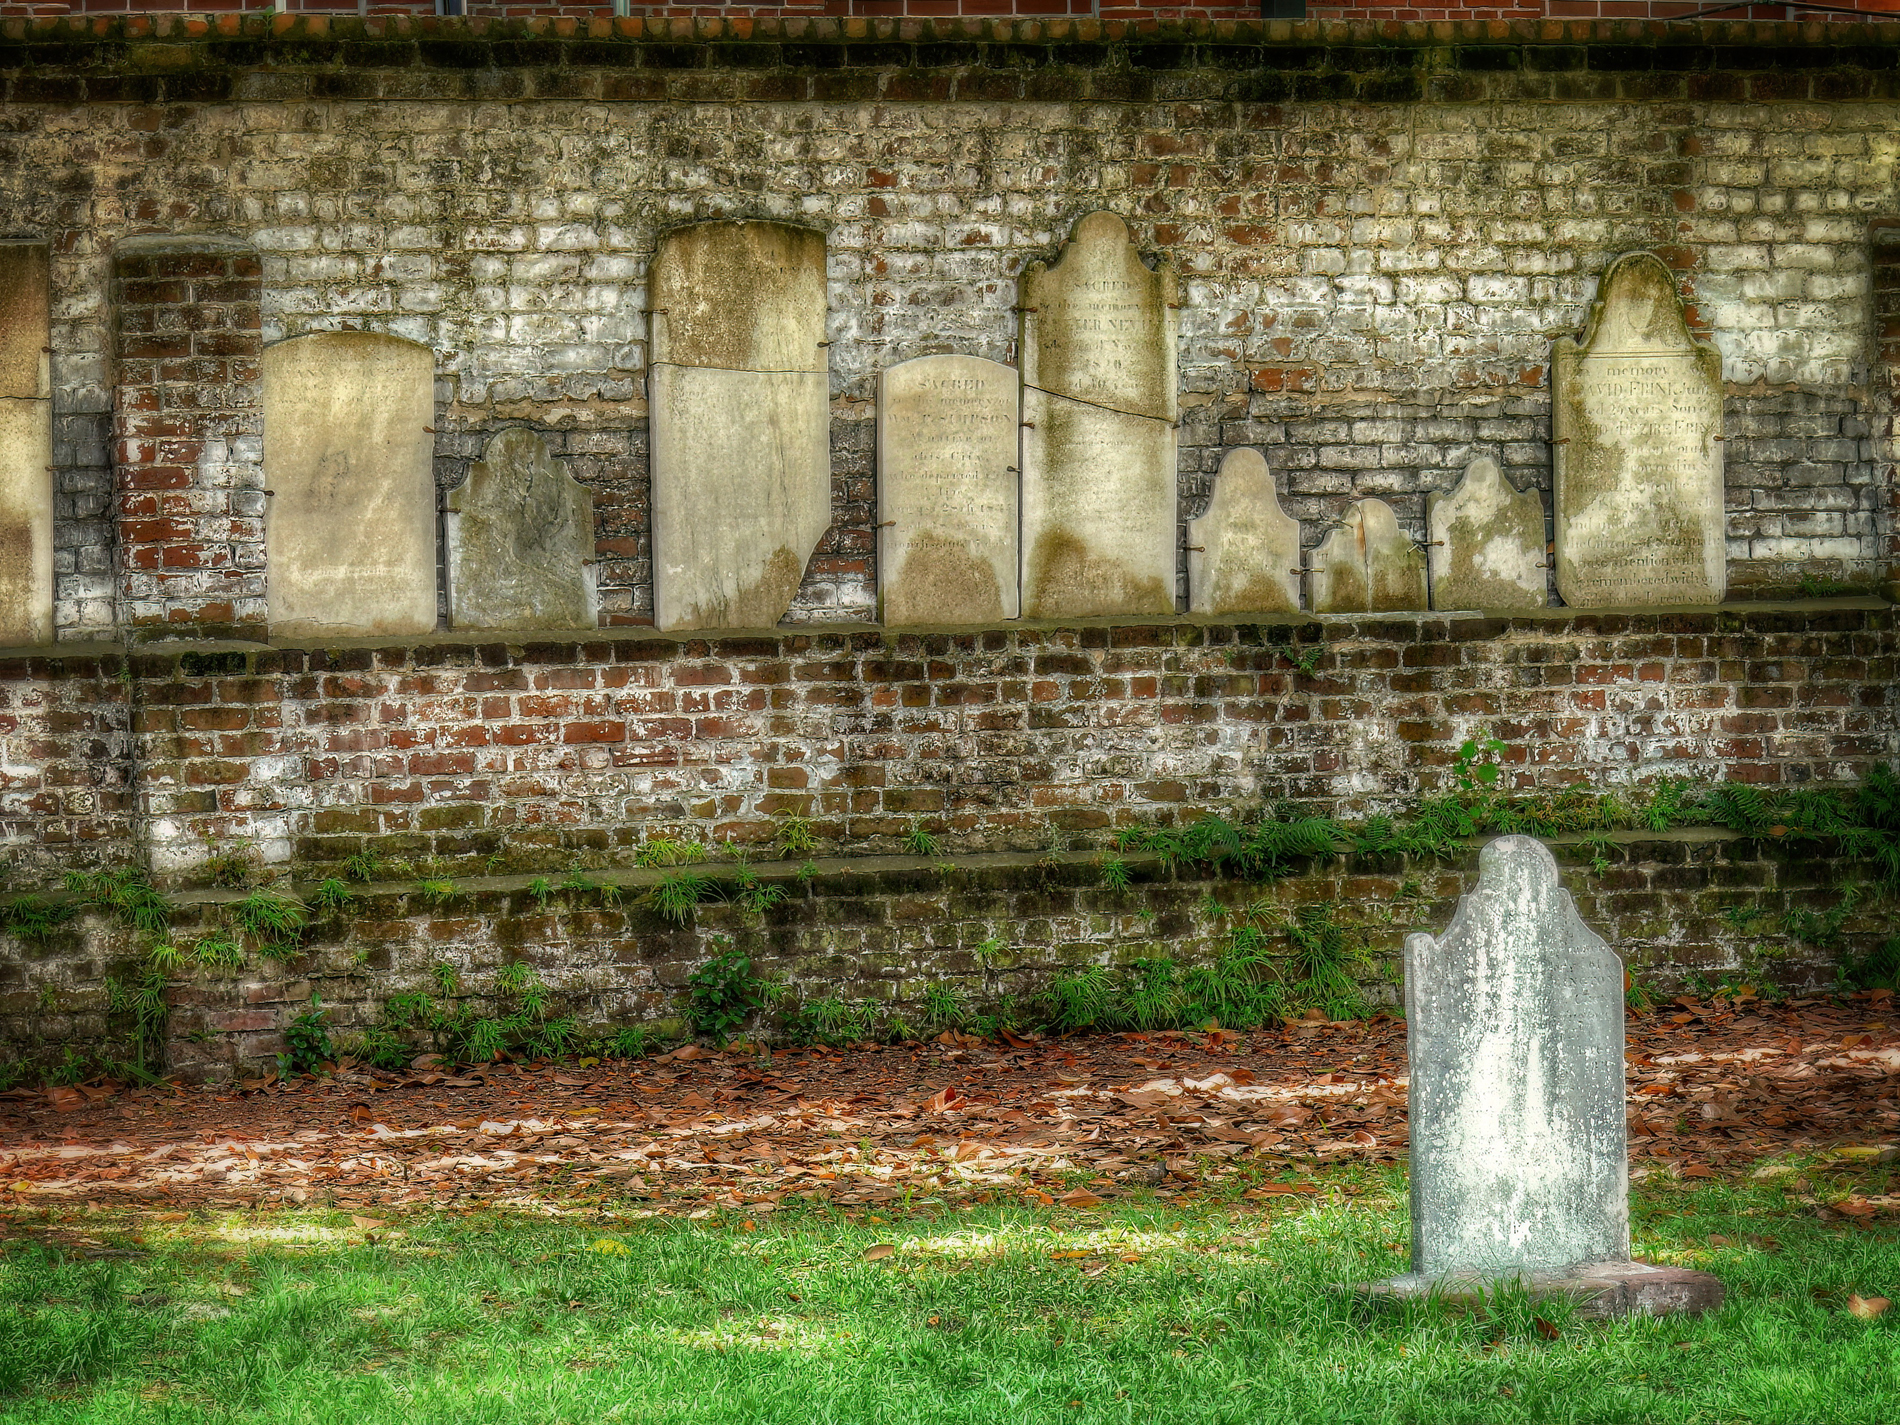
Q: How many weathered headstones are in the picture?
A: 11